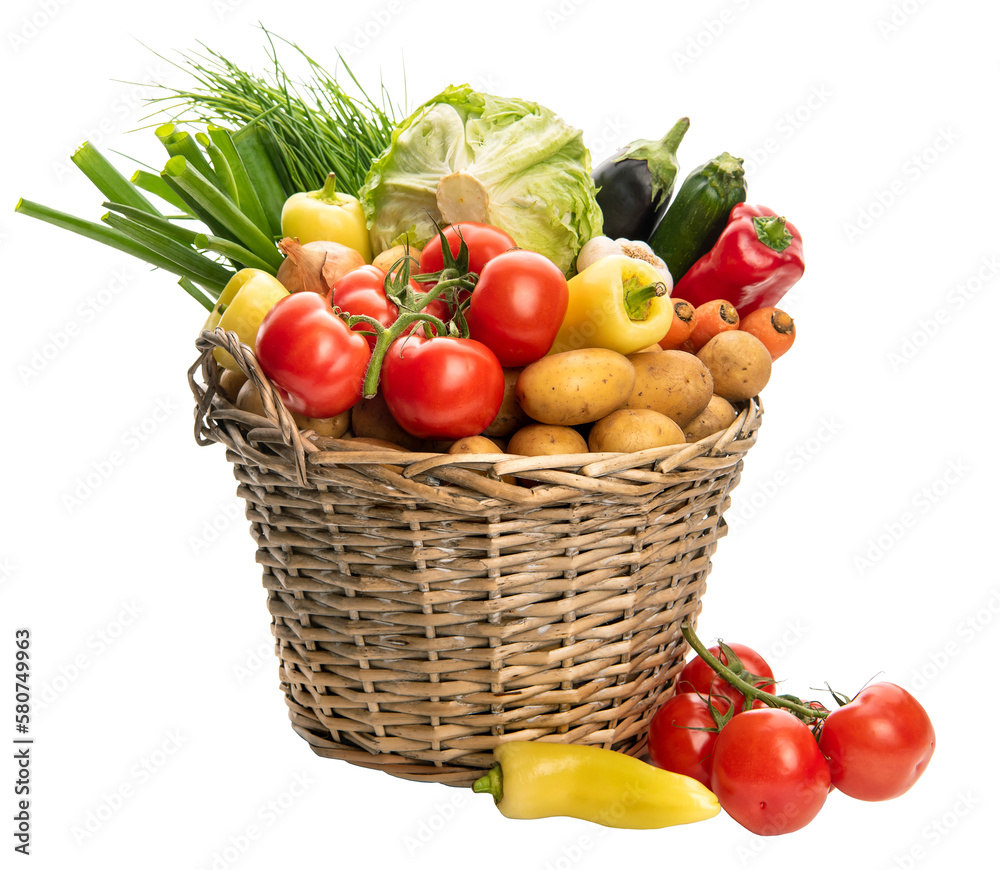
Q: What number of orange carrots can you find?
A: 3